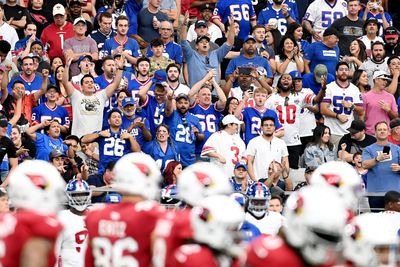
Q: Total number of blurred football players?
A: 7